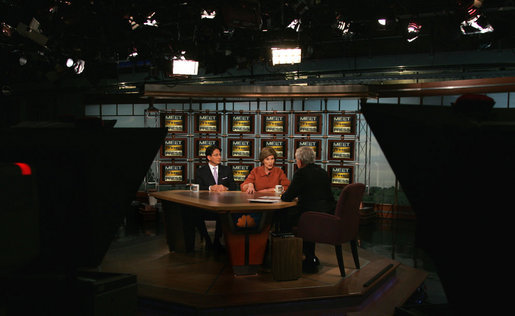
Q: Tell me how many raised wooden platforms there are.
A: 1